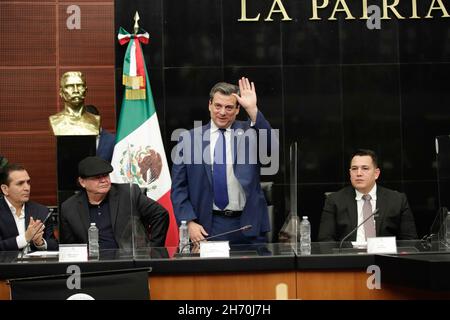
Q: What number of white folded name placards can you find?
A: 3